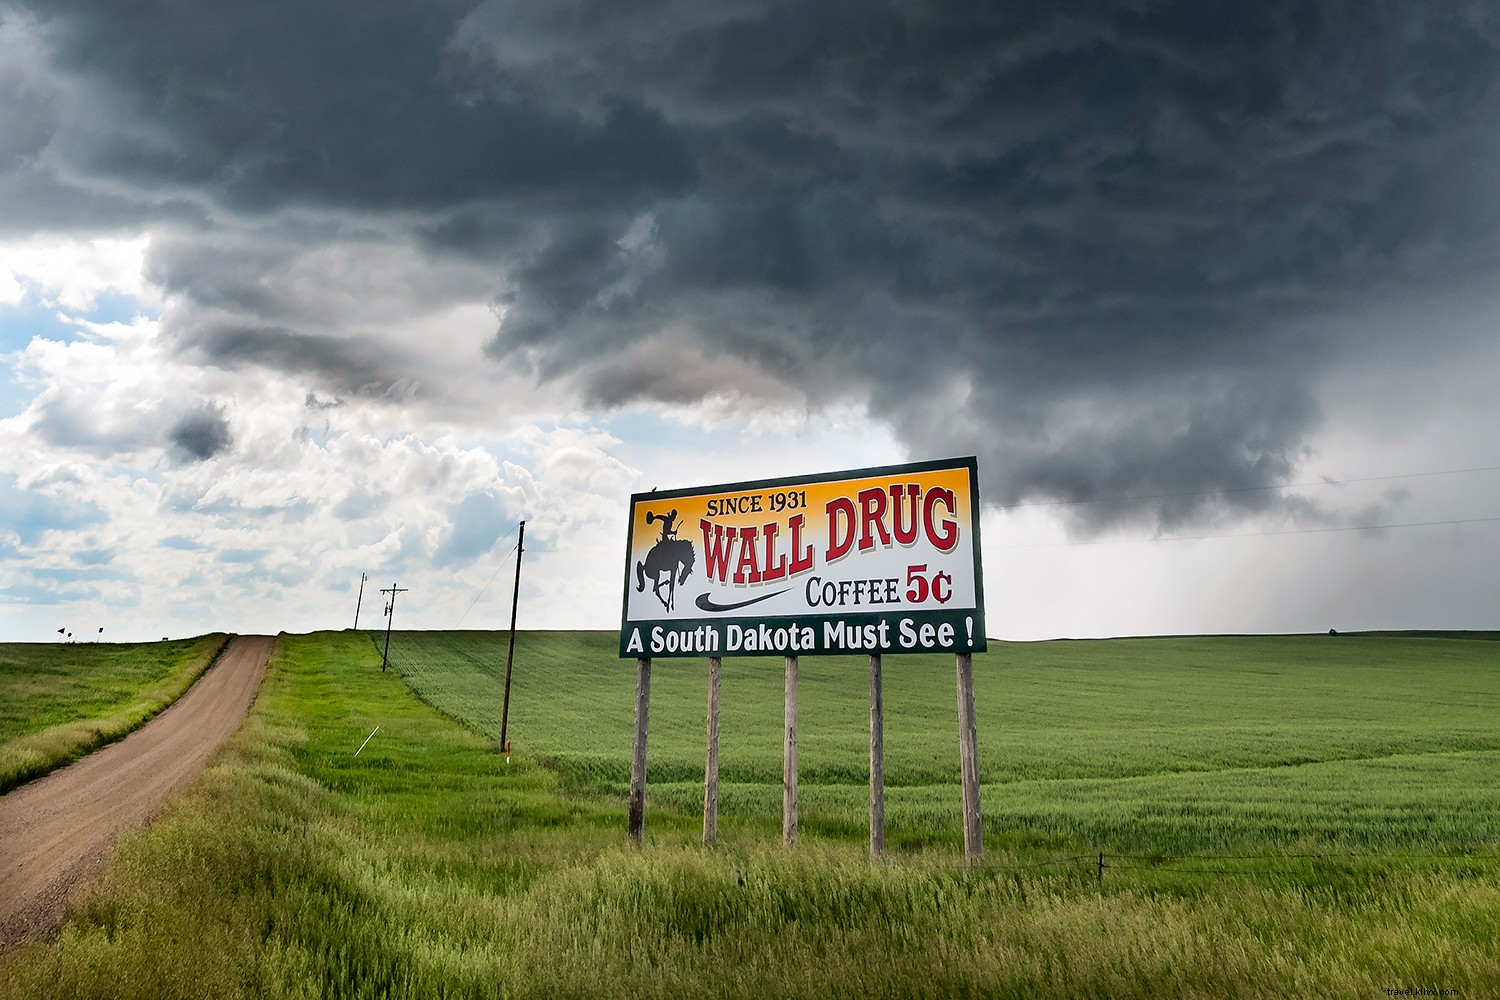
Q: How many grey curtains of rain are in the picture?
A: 1